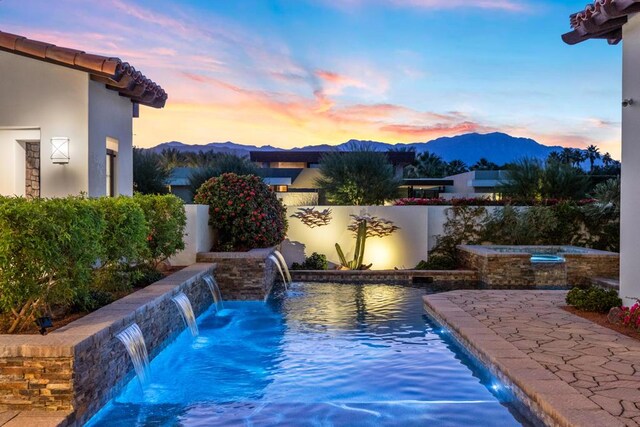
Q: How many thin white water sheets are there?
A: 5